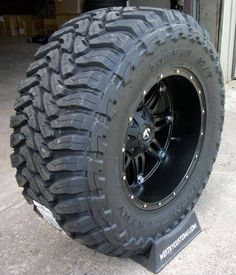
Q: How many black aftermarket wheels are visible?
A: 1